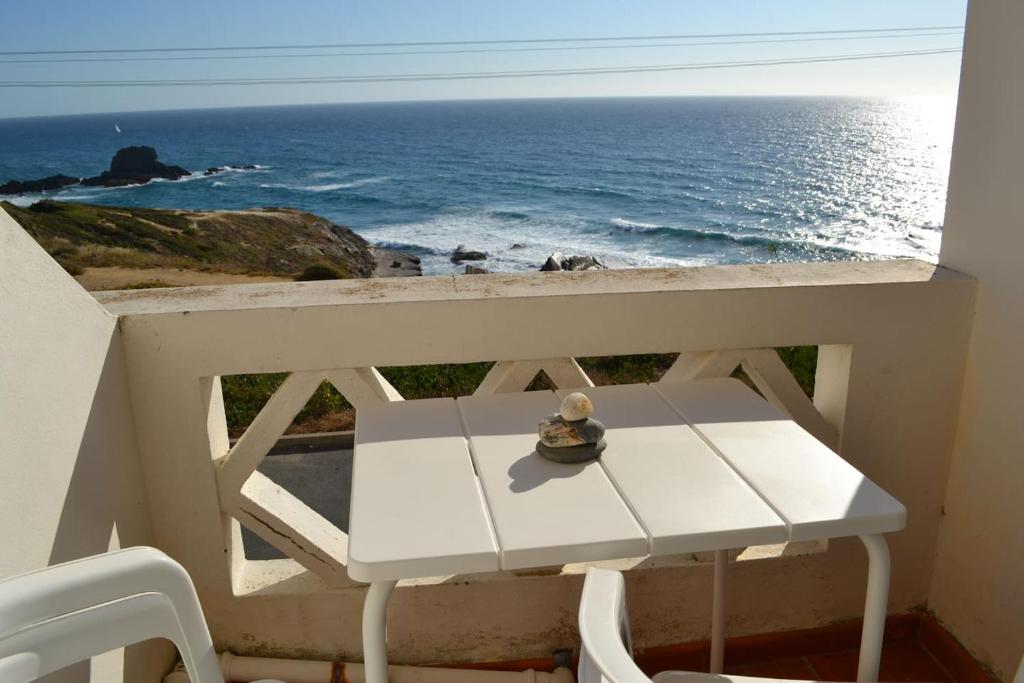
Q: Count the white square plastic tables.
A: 1